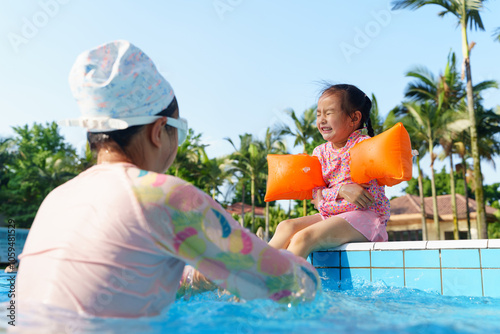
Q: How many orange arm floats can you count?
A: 2